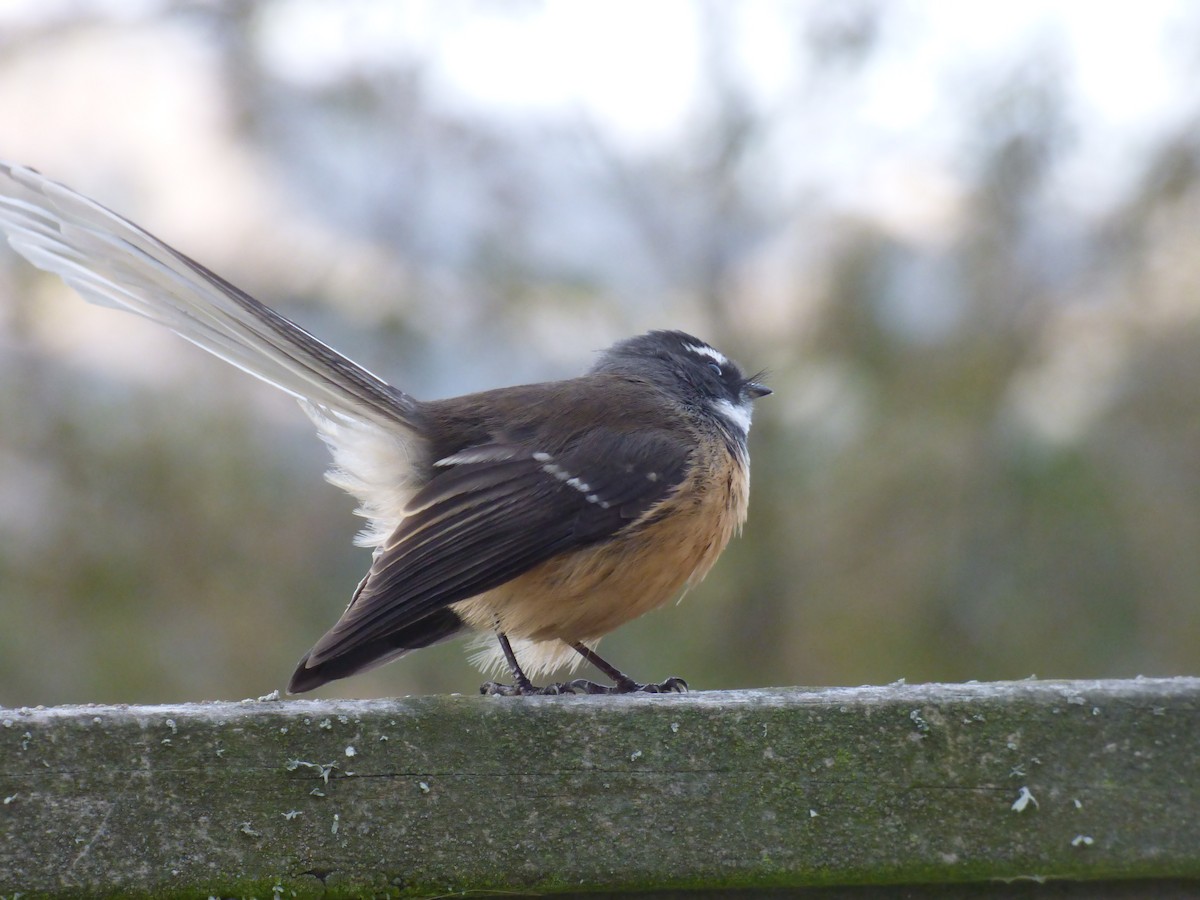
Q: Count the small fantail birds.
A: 1